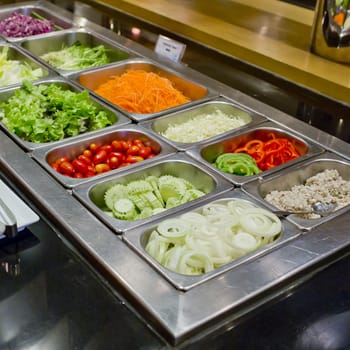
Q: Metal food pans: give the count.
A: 11